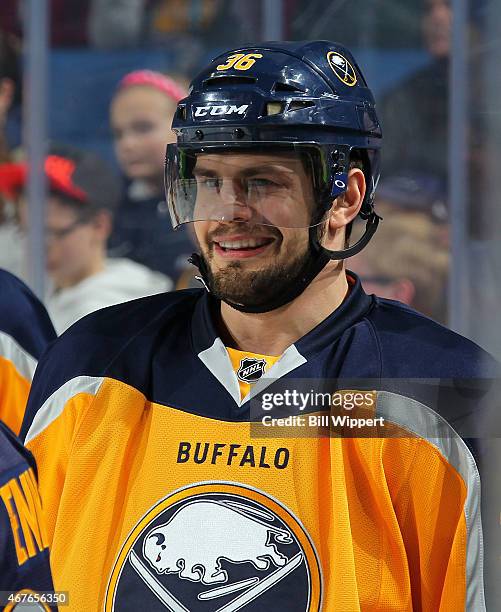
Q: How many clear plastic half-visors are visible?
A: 1